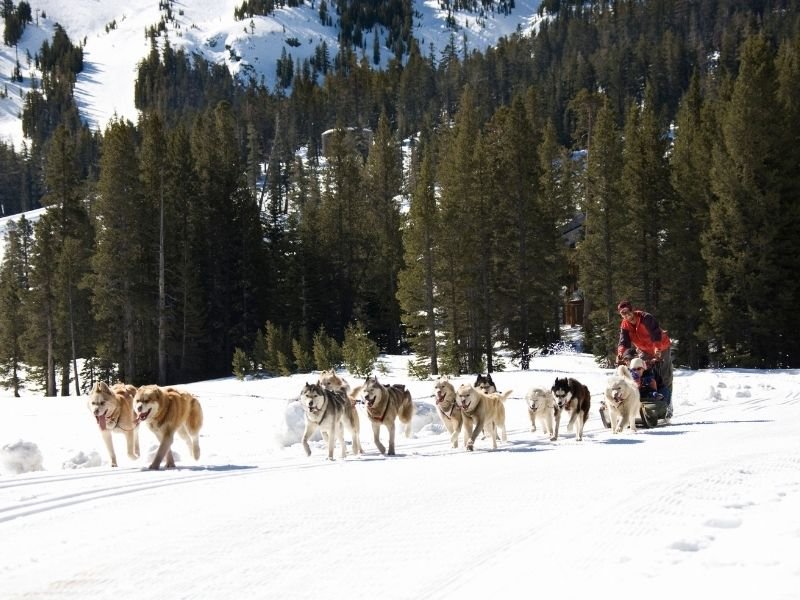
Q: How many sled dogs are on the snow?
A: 11